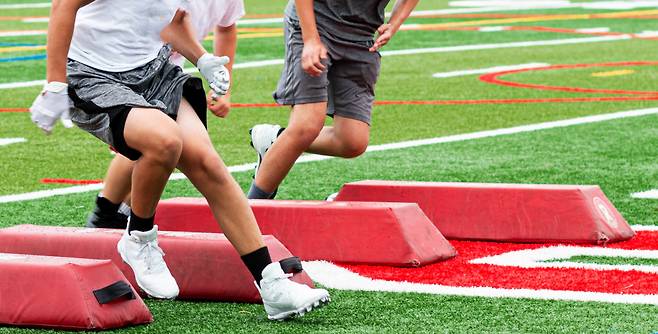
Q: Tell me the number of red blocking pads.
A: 4